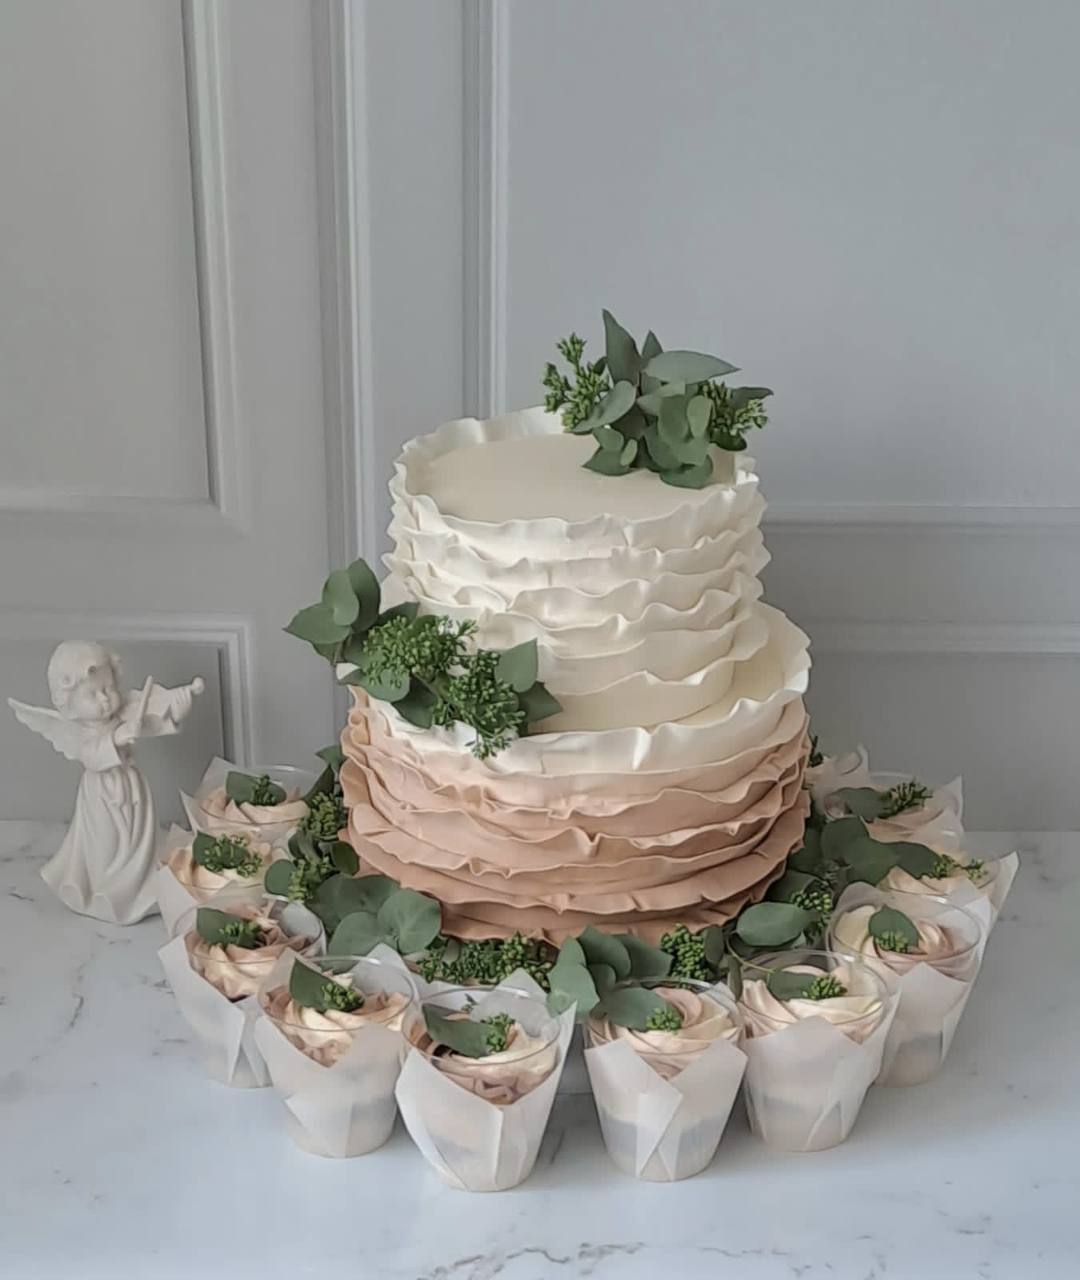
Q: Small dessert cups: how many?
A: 11